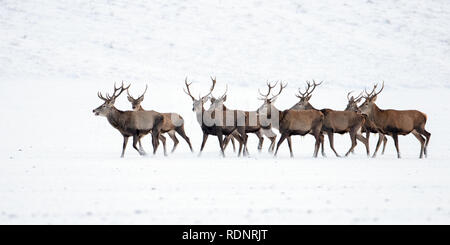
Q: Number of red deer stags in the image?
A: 8